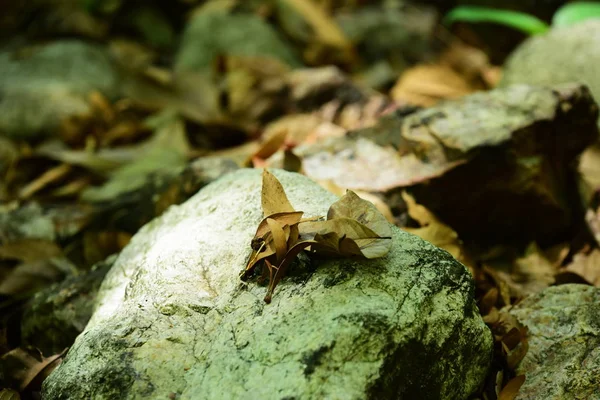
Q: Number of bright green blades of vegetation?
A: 2